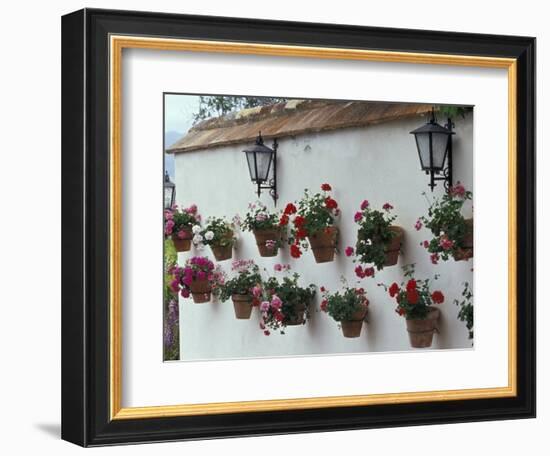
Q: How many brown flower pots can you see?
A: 11